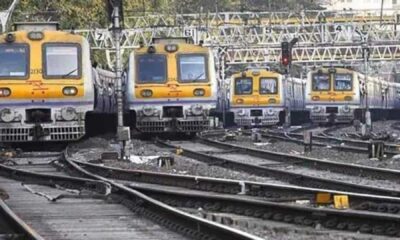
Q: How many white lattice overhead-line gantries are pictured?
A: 3